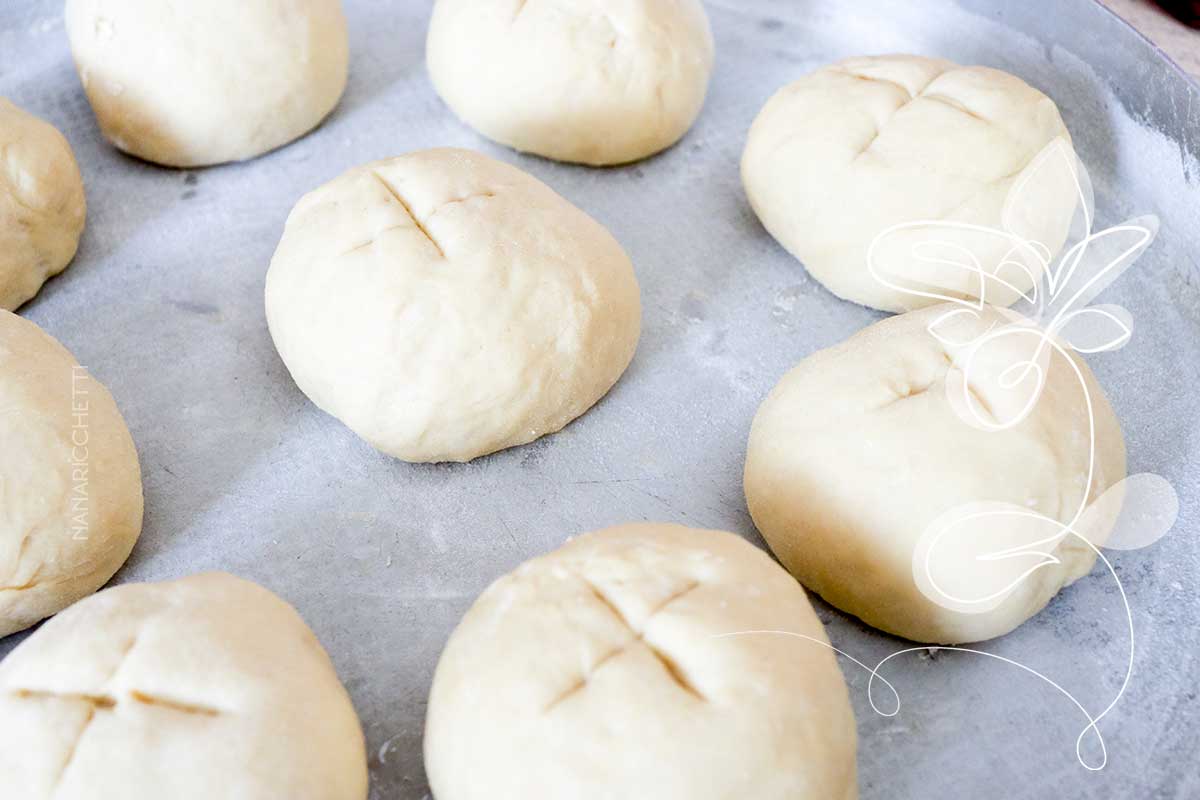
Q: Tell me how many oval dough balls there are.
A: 9